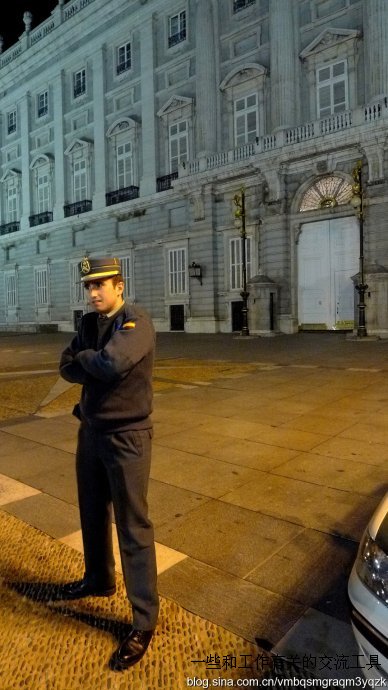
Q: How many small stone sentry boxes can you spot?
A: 2